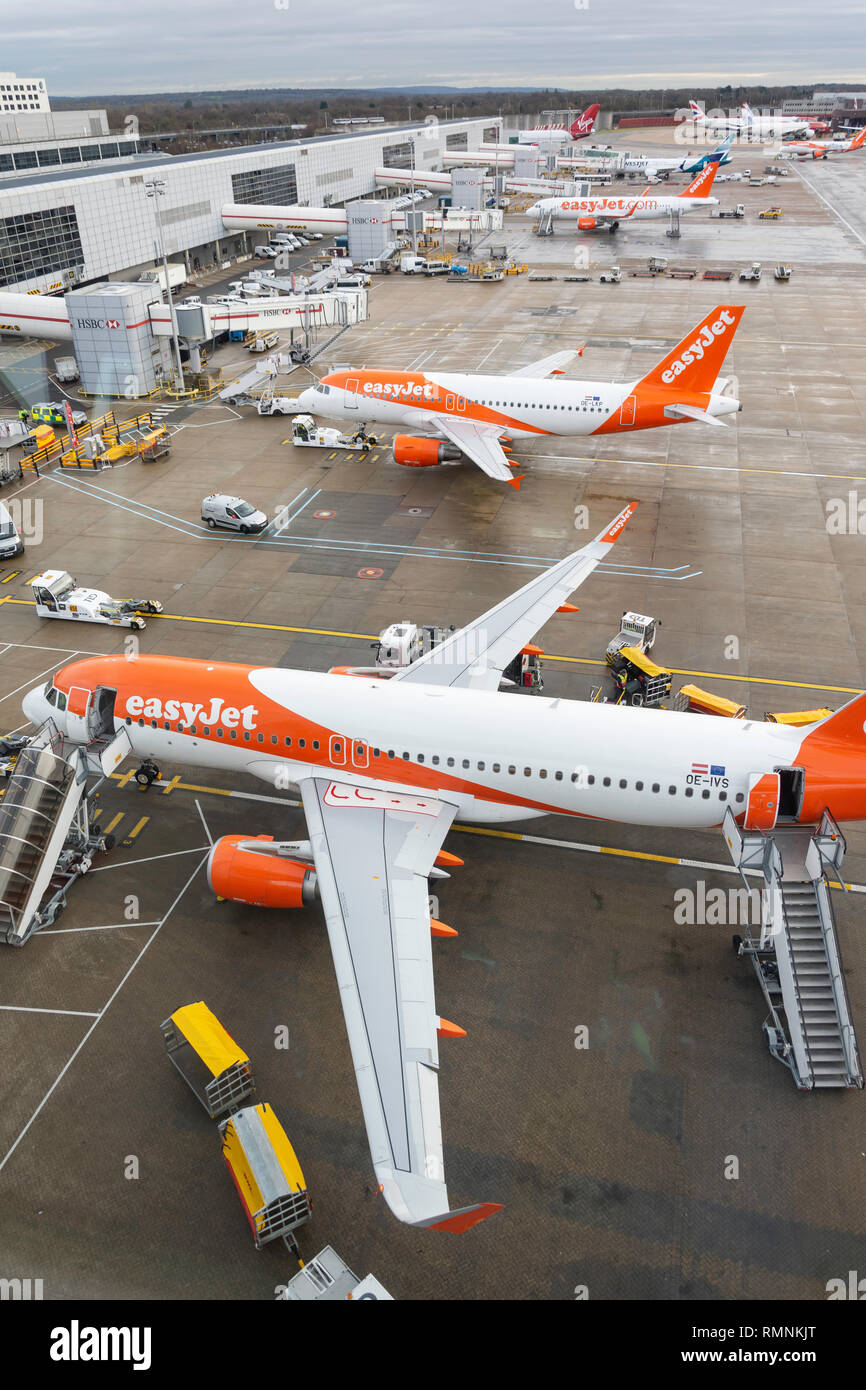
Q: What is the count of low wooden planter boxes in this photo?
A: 0